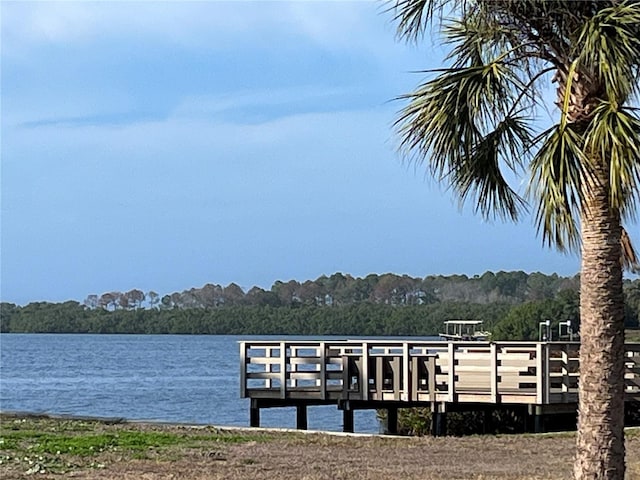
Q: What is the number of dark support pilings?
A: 6